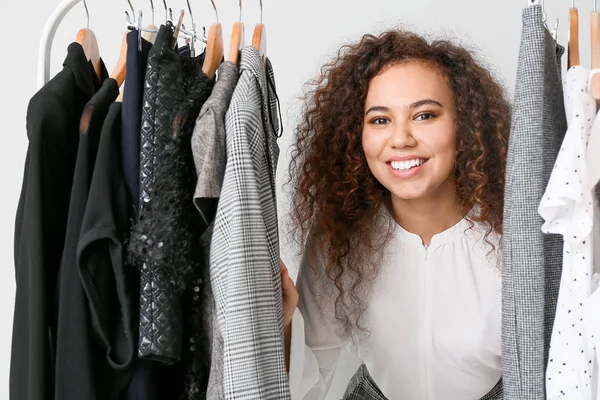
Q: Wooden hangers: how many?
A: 8